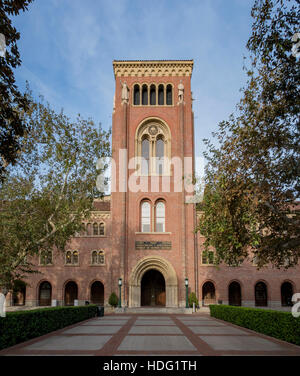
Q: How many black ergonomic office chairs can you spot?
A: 0